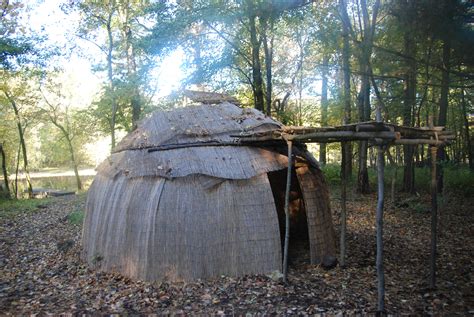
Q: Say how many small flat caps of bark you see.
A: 1